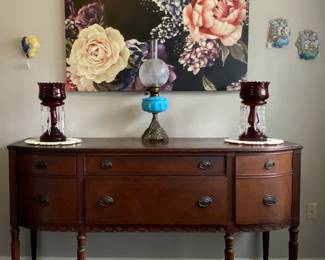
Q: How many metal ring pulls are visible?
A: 8